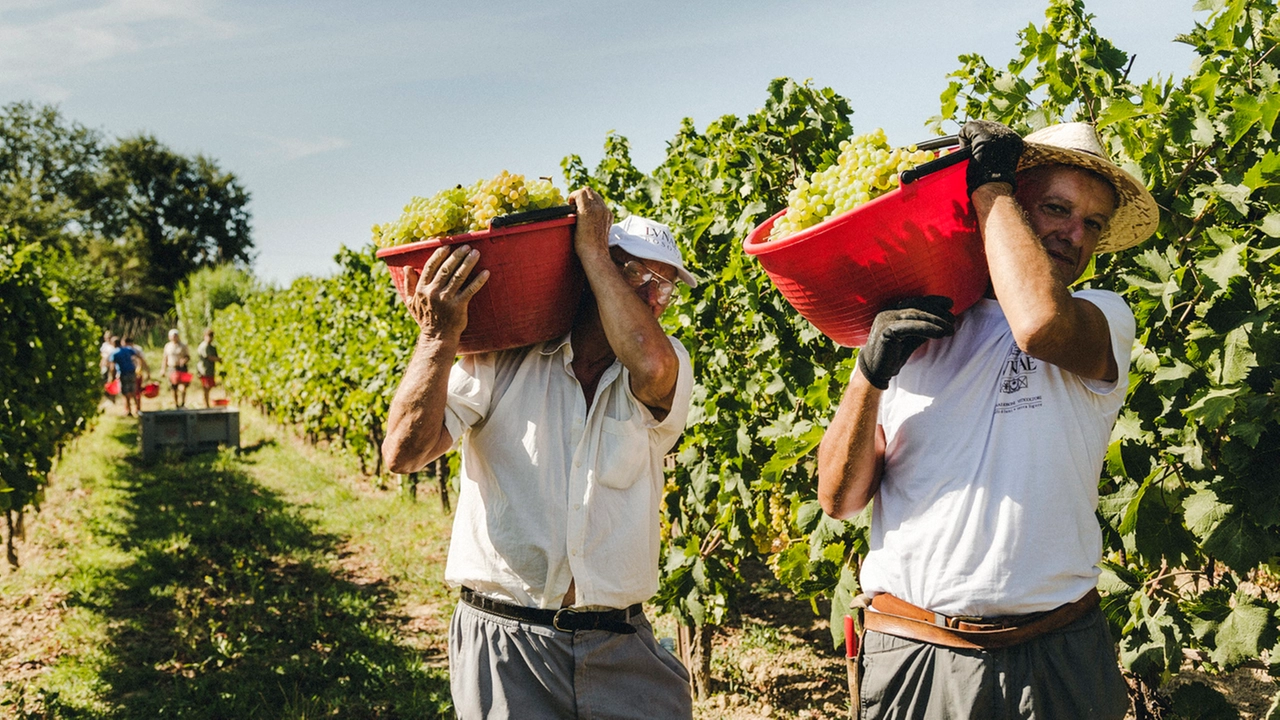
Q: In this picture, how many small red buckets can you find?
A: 4